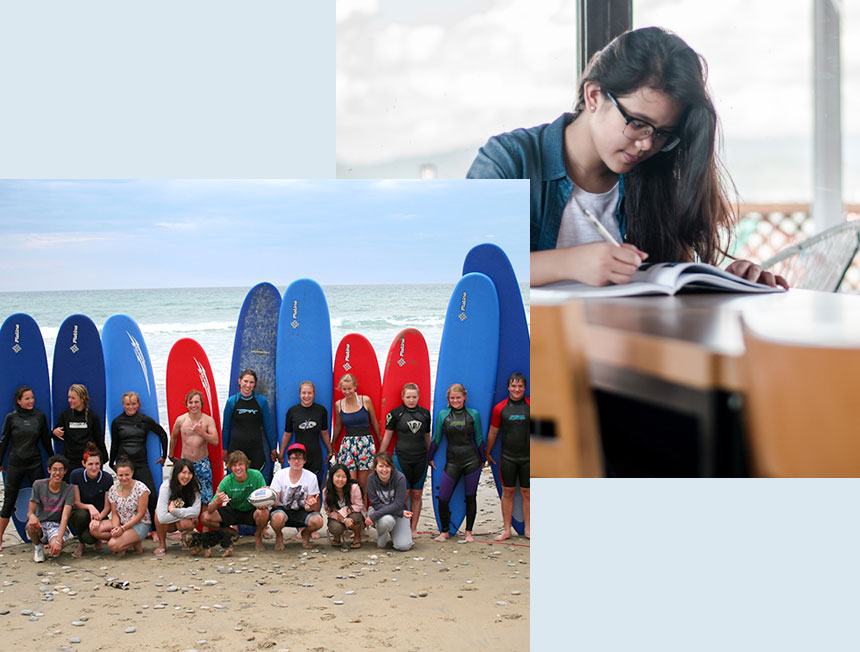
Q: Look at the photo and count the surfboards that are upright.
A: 10